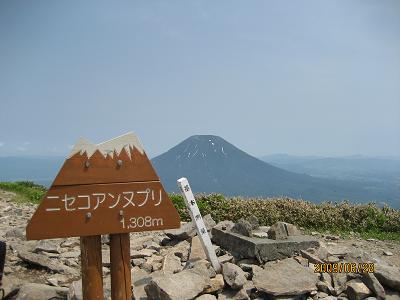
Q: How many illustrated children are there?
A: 0